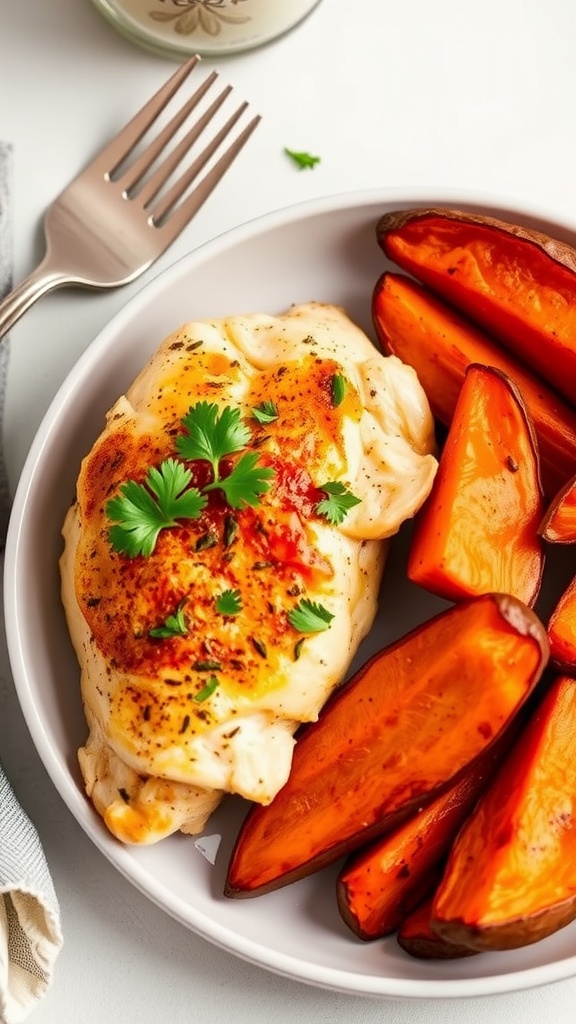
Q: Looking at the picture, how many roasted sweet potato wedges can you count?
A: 9